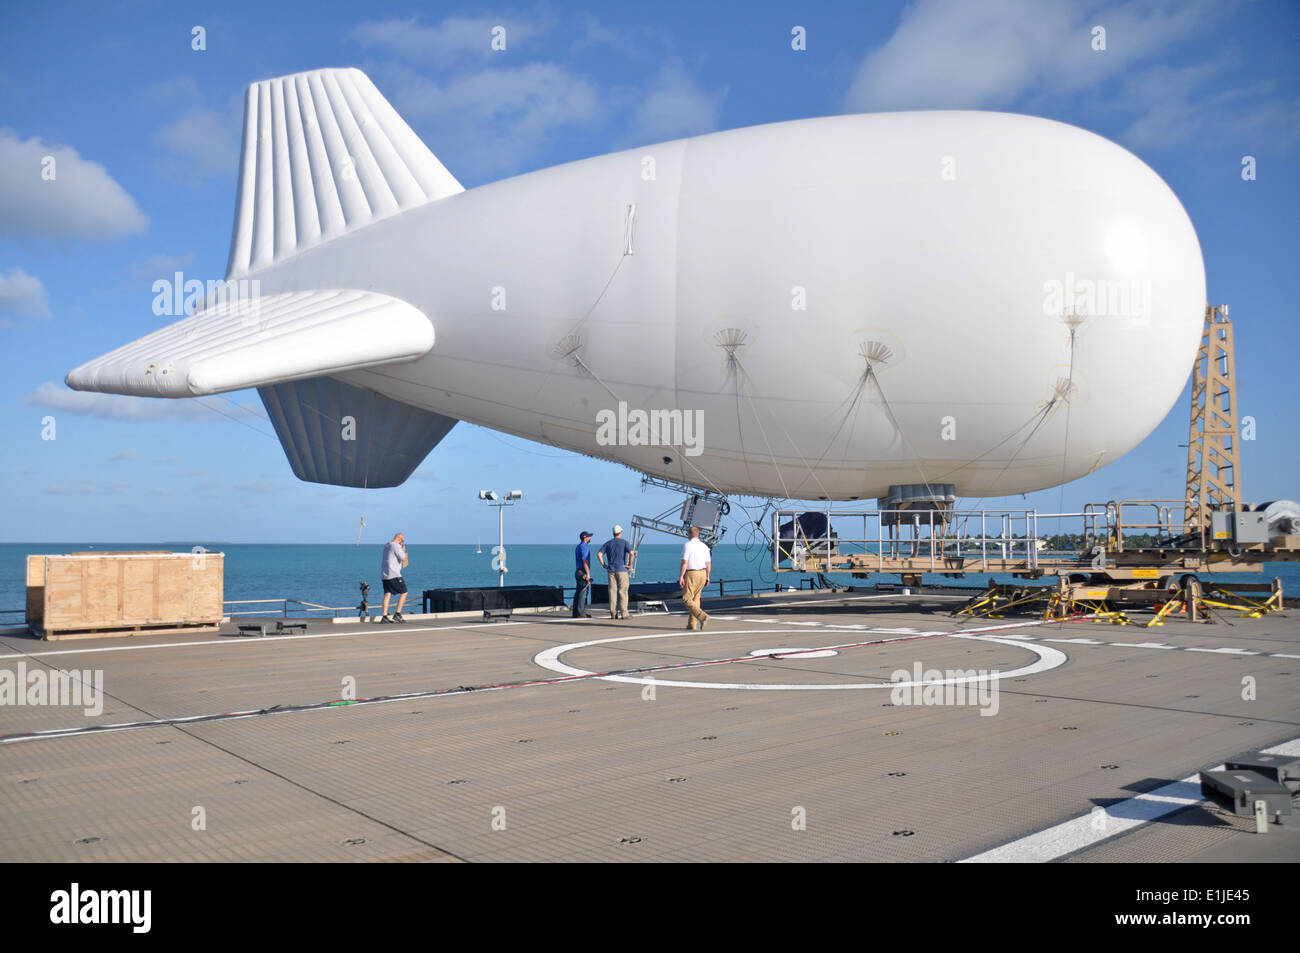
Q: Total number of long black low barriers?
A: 2